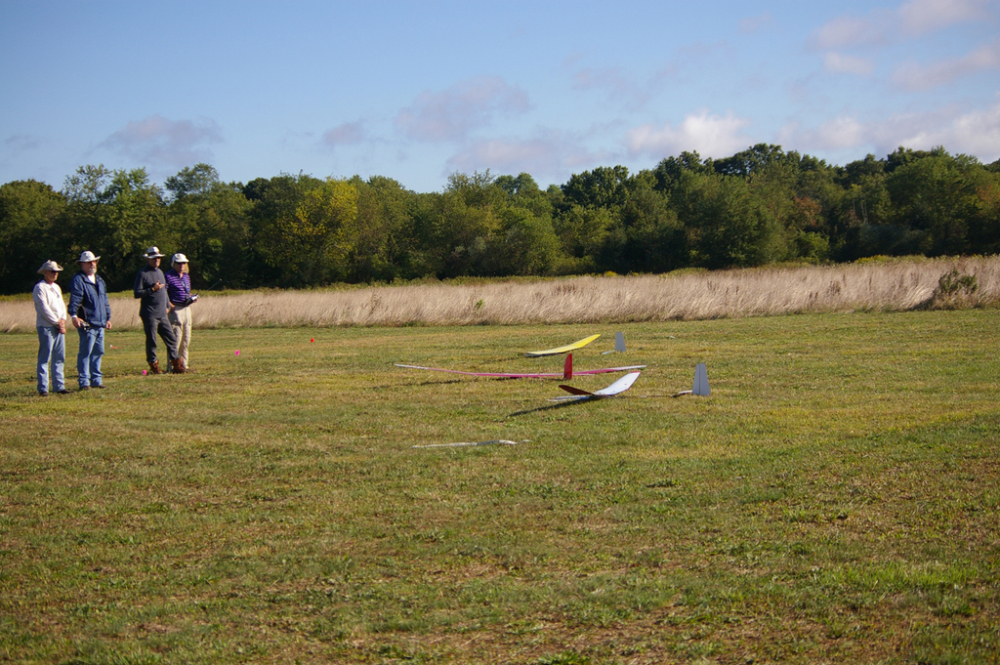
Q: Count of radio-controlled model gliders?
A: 3